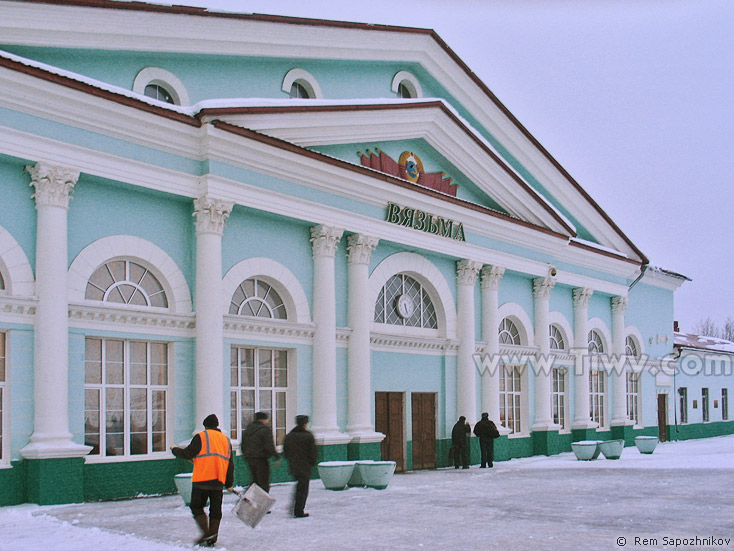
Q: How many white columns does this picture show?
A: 9